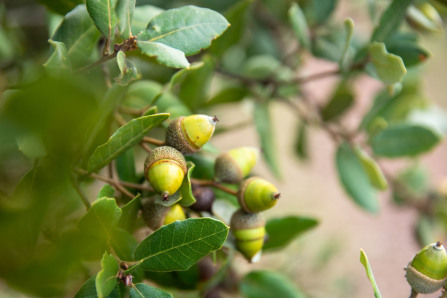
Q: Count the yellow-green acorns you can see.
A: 7